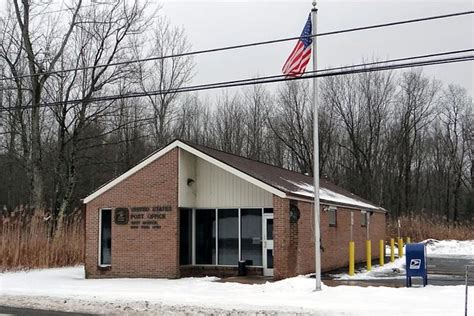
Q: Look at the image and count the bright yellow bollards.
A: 6